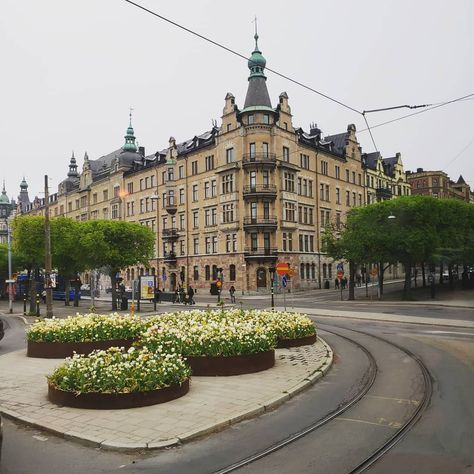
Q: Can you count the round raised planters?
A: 4